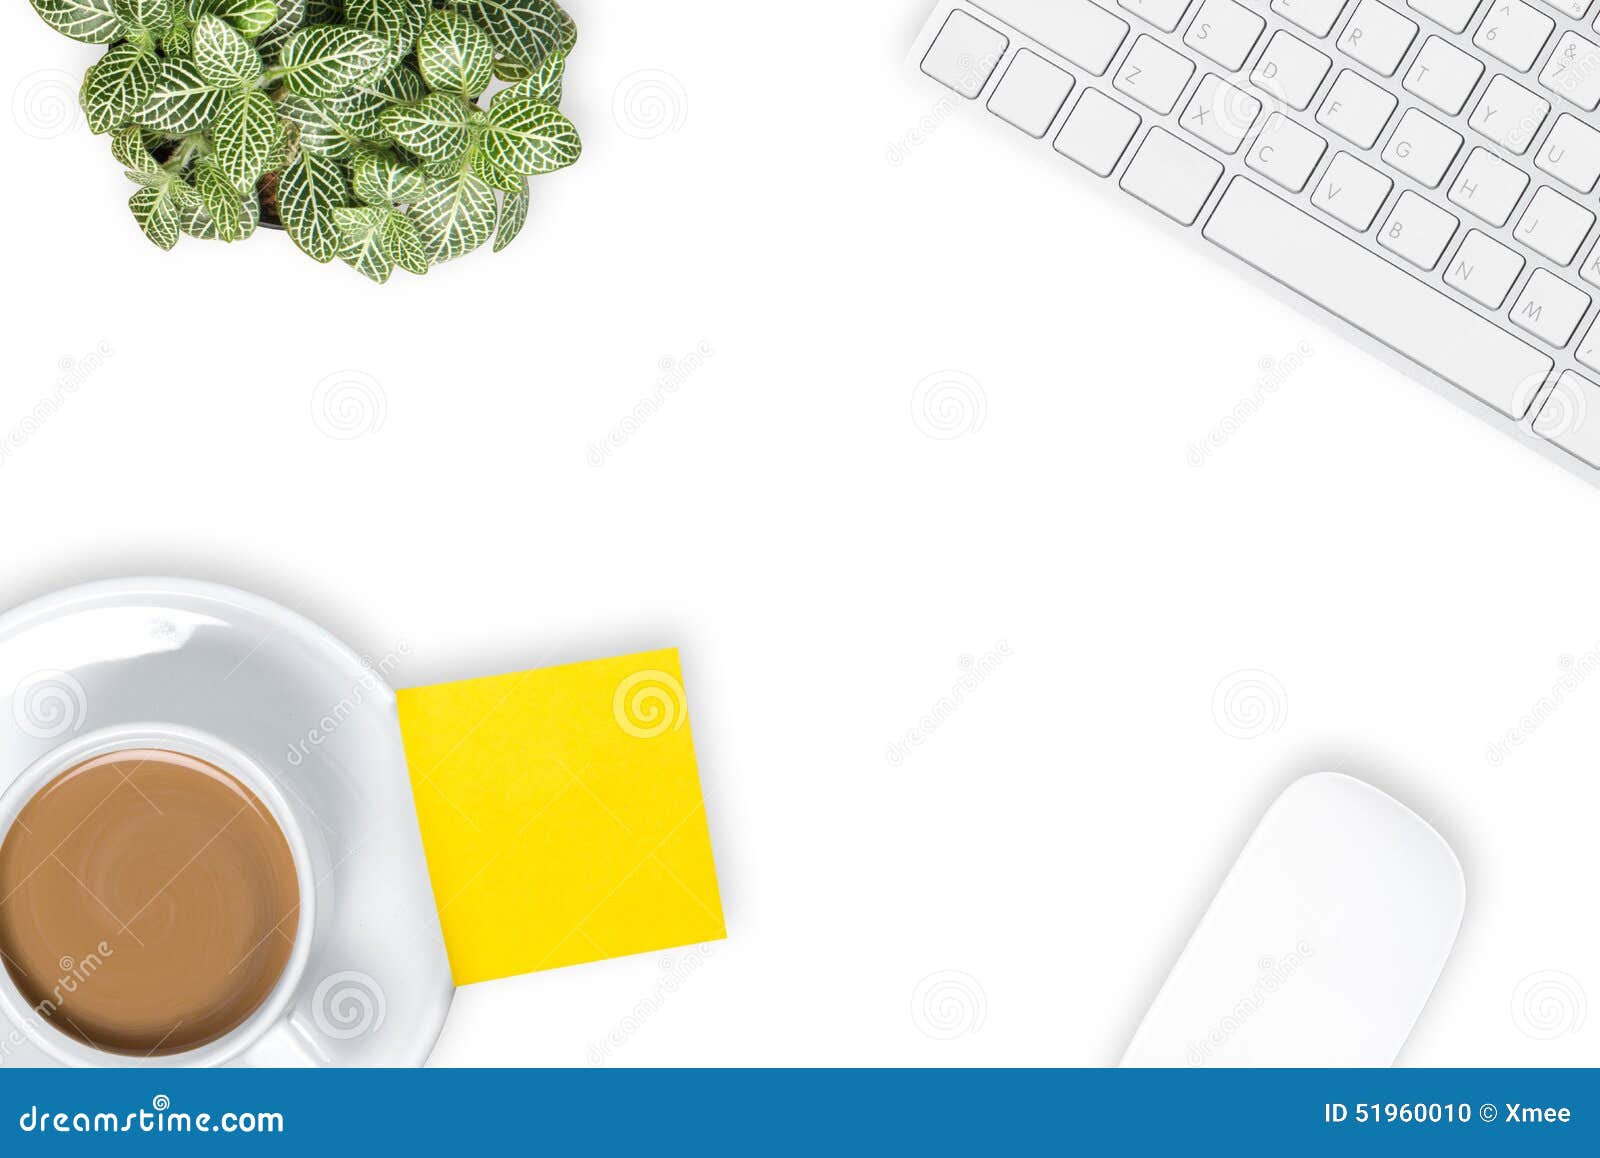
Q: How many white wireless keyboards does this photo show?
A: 1